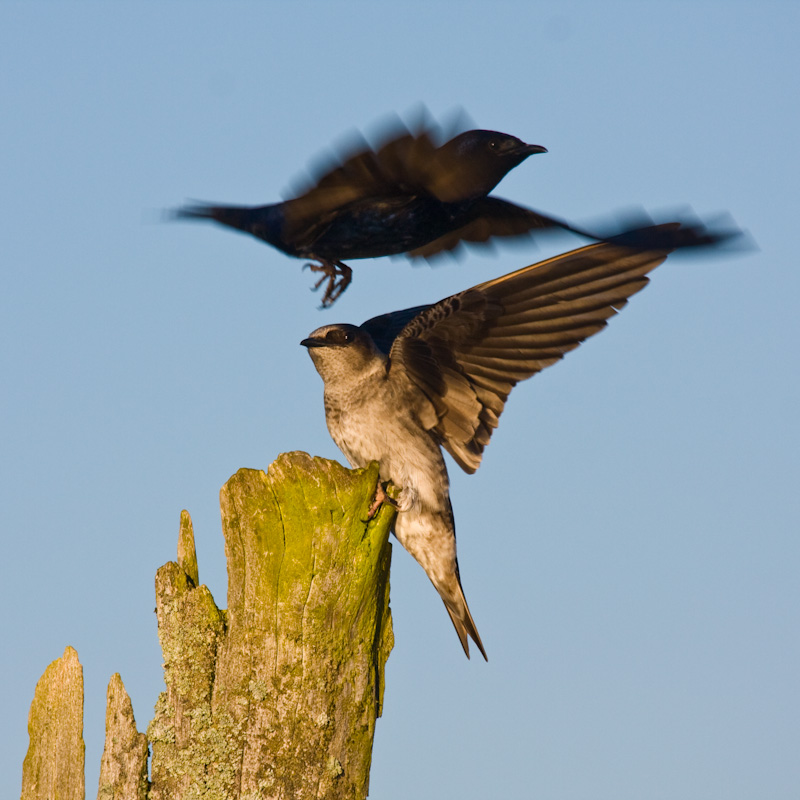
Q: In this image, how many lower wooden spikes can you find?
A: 2